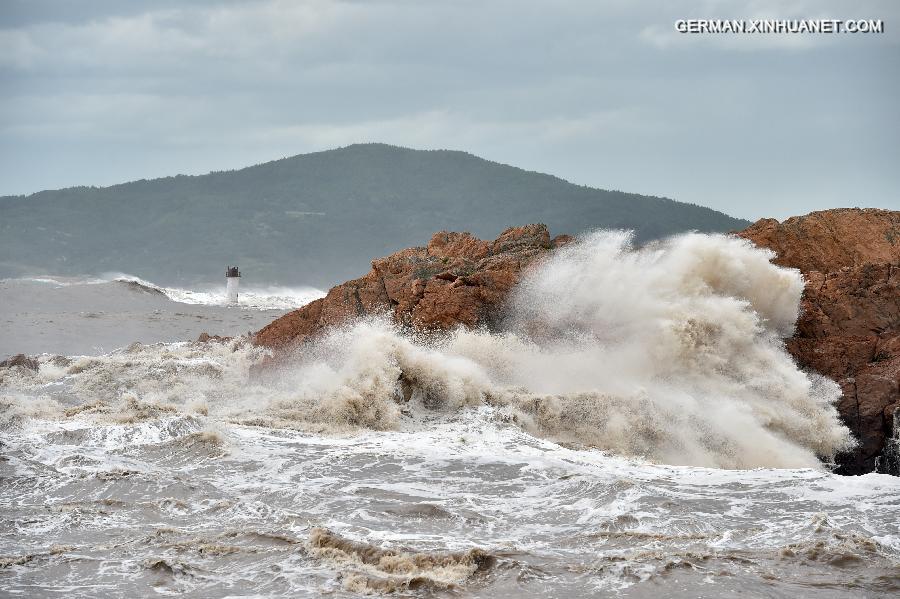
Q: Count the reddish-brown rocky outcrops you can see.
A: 2